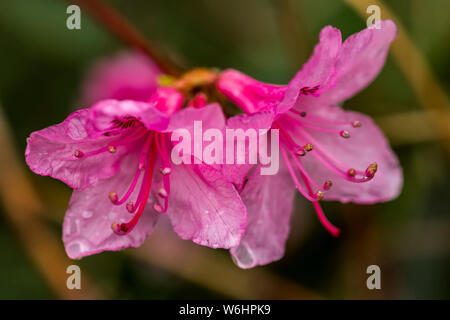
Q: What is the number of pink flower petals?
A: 10